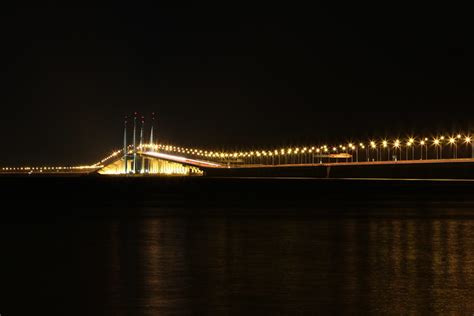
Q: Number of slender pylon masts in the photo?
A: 4